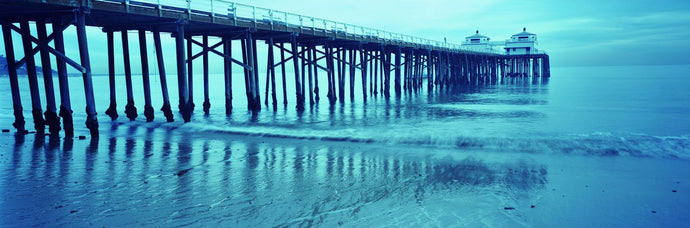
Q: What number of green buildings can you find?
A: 0